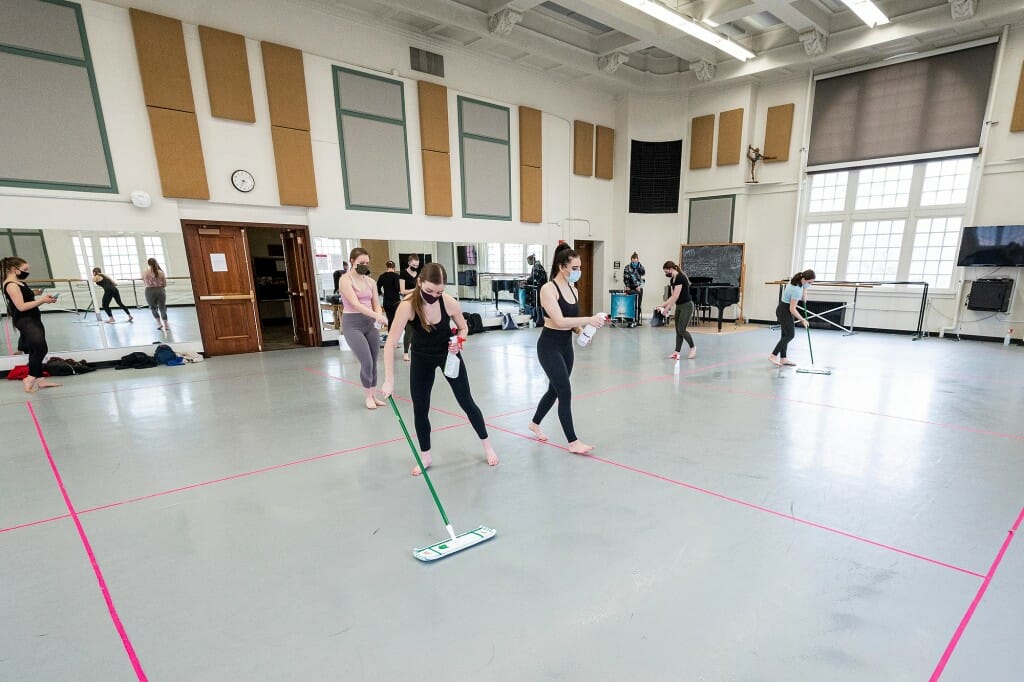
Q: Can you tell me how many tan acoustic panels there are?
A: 15